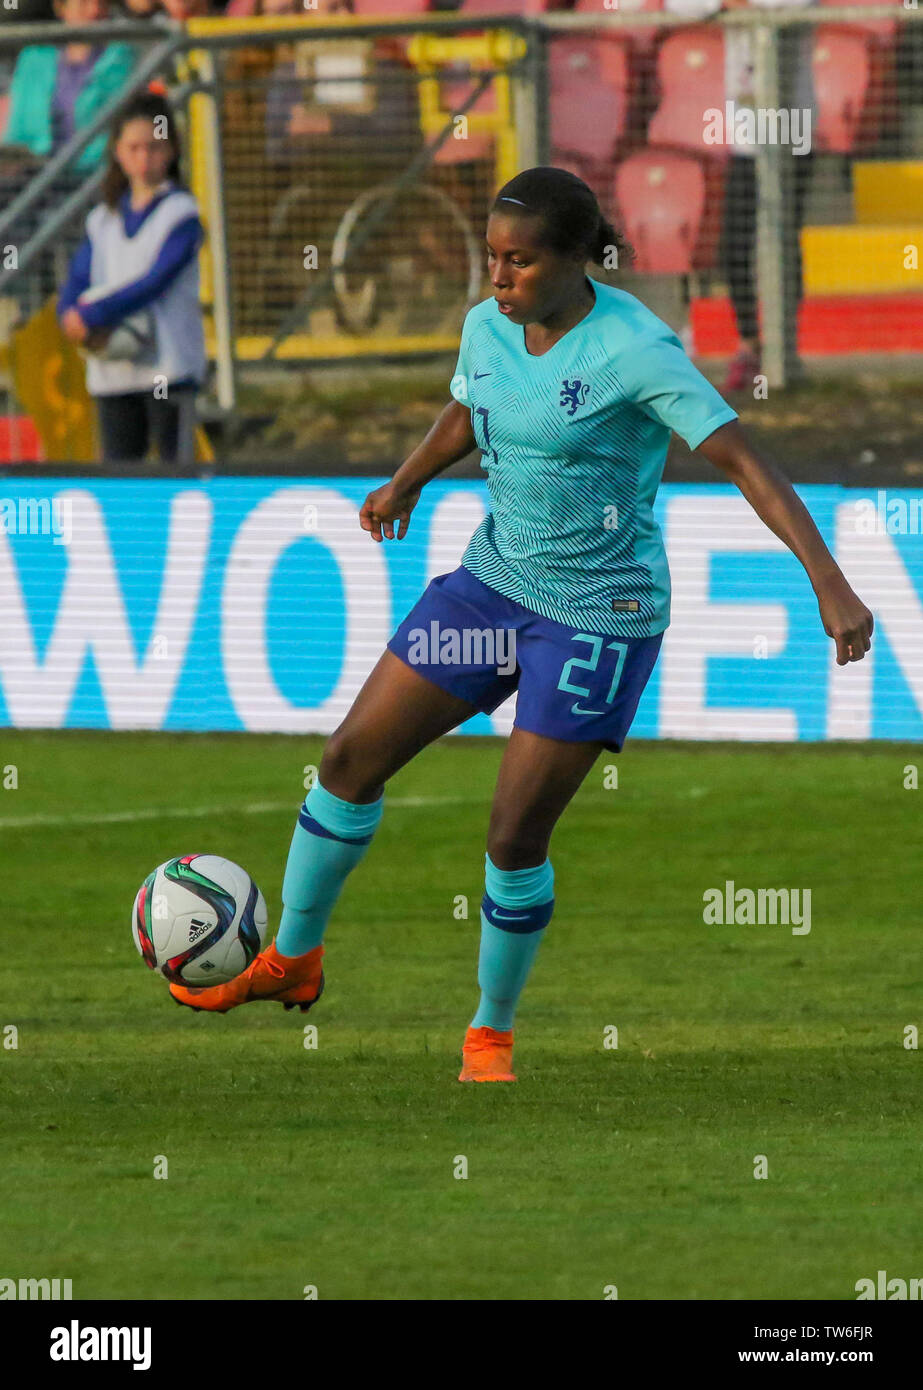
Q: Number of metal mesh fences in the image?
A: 1